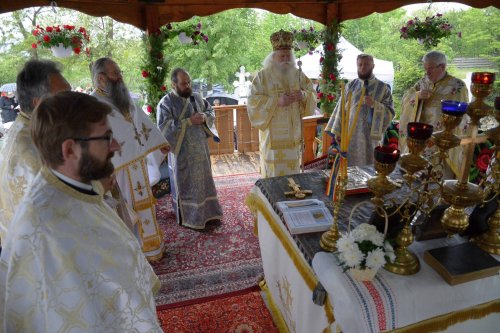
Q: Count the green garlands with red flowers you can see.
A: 2